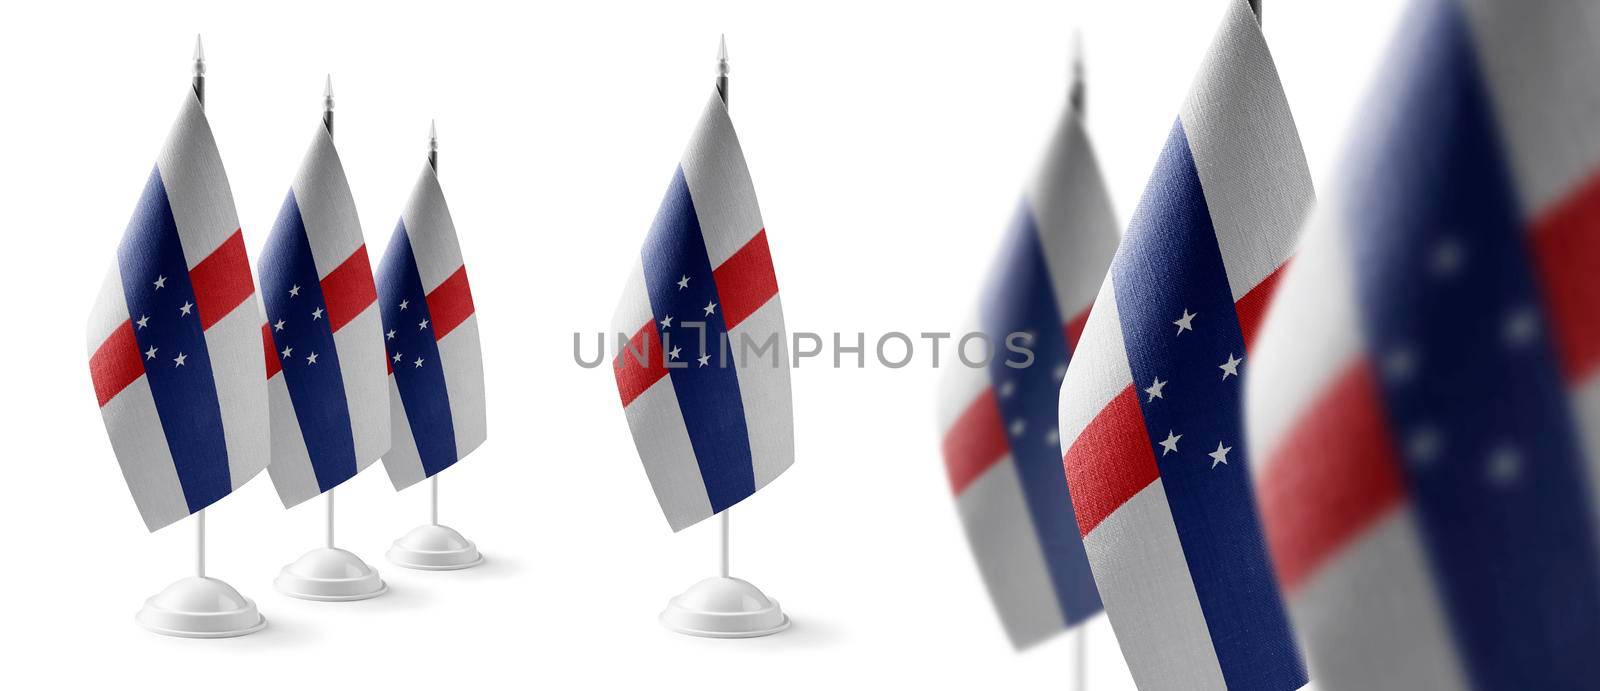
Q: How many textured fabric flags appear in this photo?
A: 7